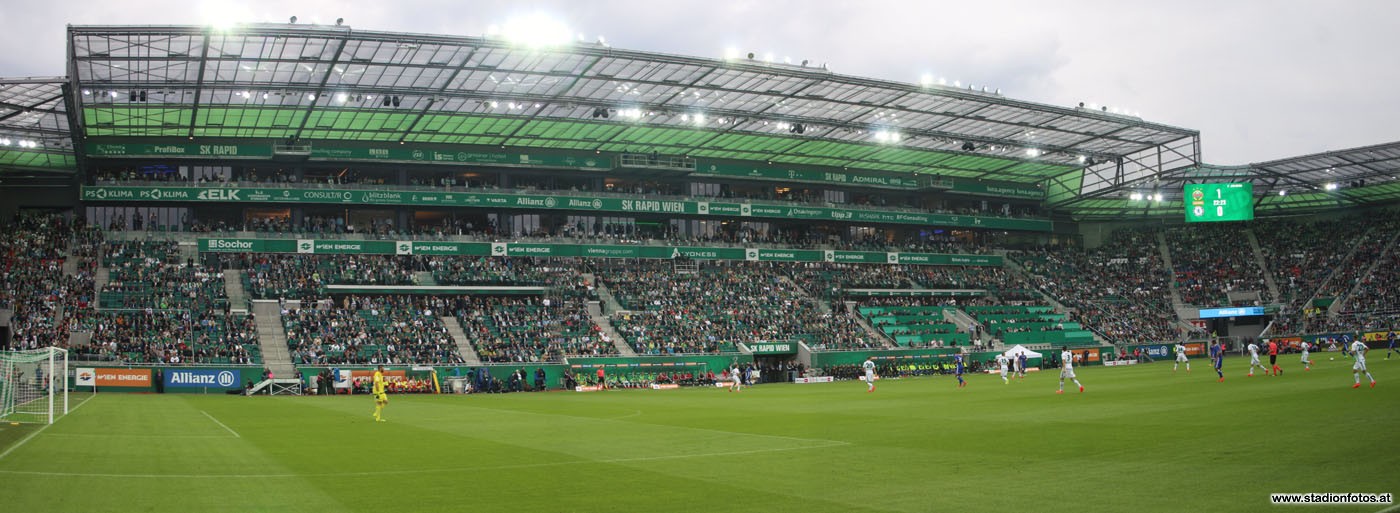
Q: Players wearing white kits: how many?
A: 9